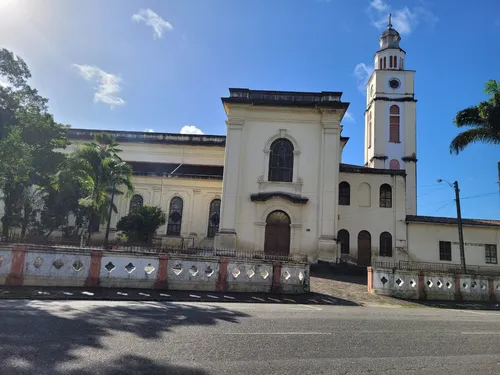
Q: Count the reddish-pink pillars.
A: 9